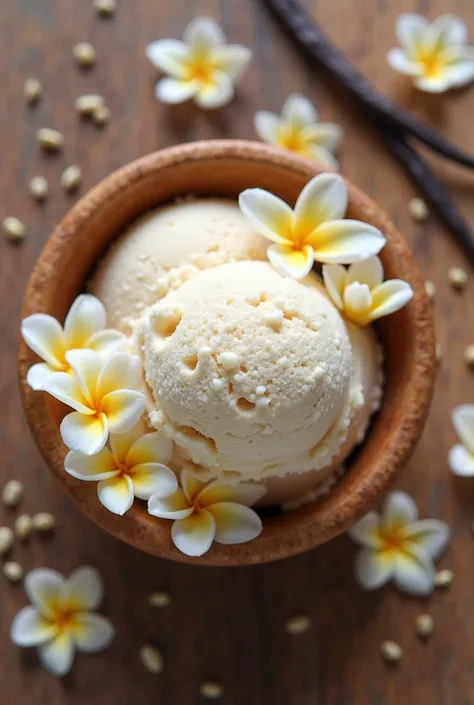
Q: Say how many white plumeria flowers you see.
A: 12